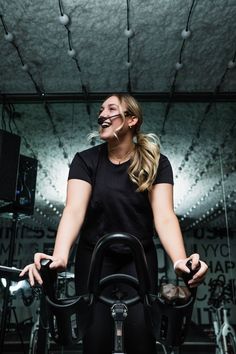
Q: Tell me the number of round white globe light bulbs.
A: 9